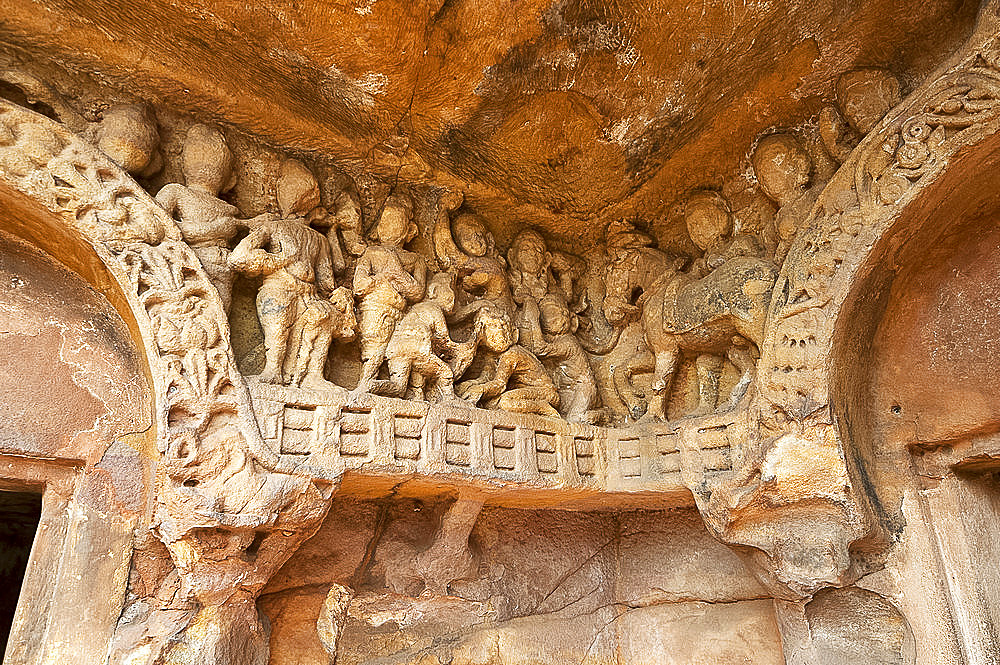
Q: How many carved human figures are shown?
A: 12